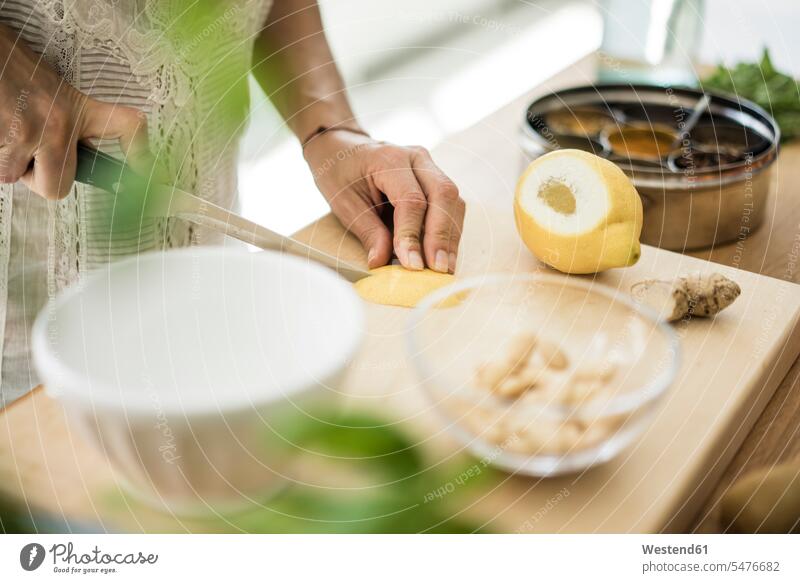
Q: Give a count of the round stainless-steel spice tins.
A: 1